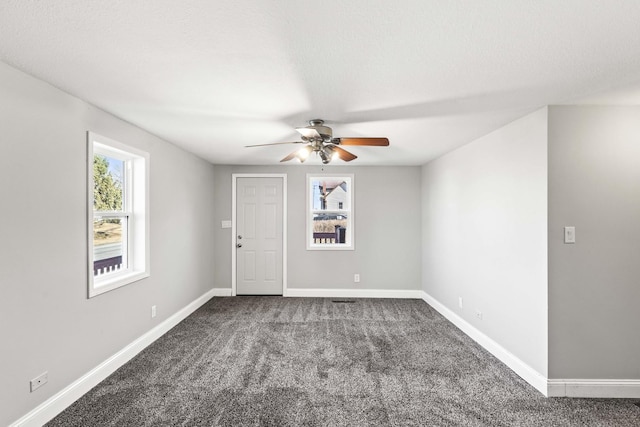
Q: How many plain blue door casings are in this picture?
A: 0